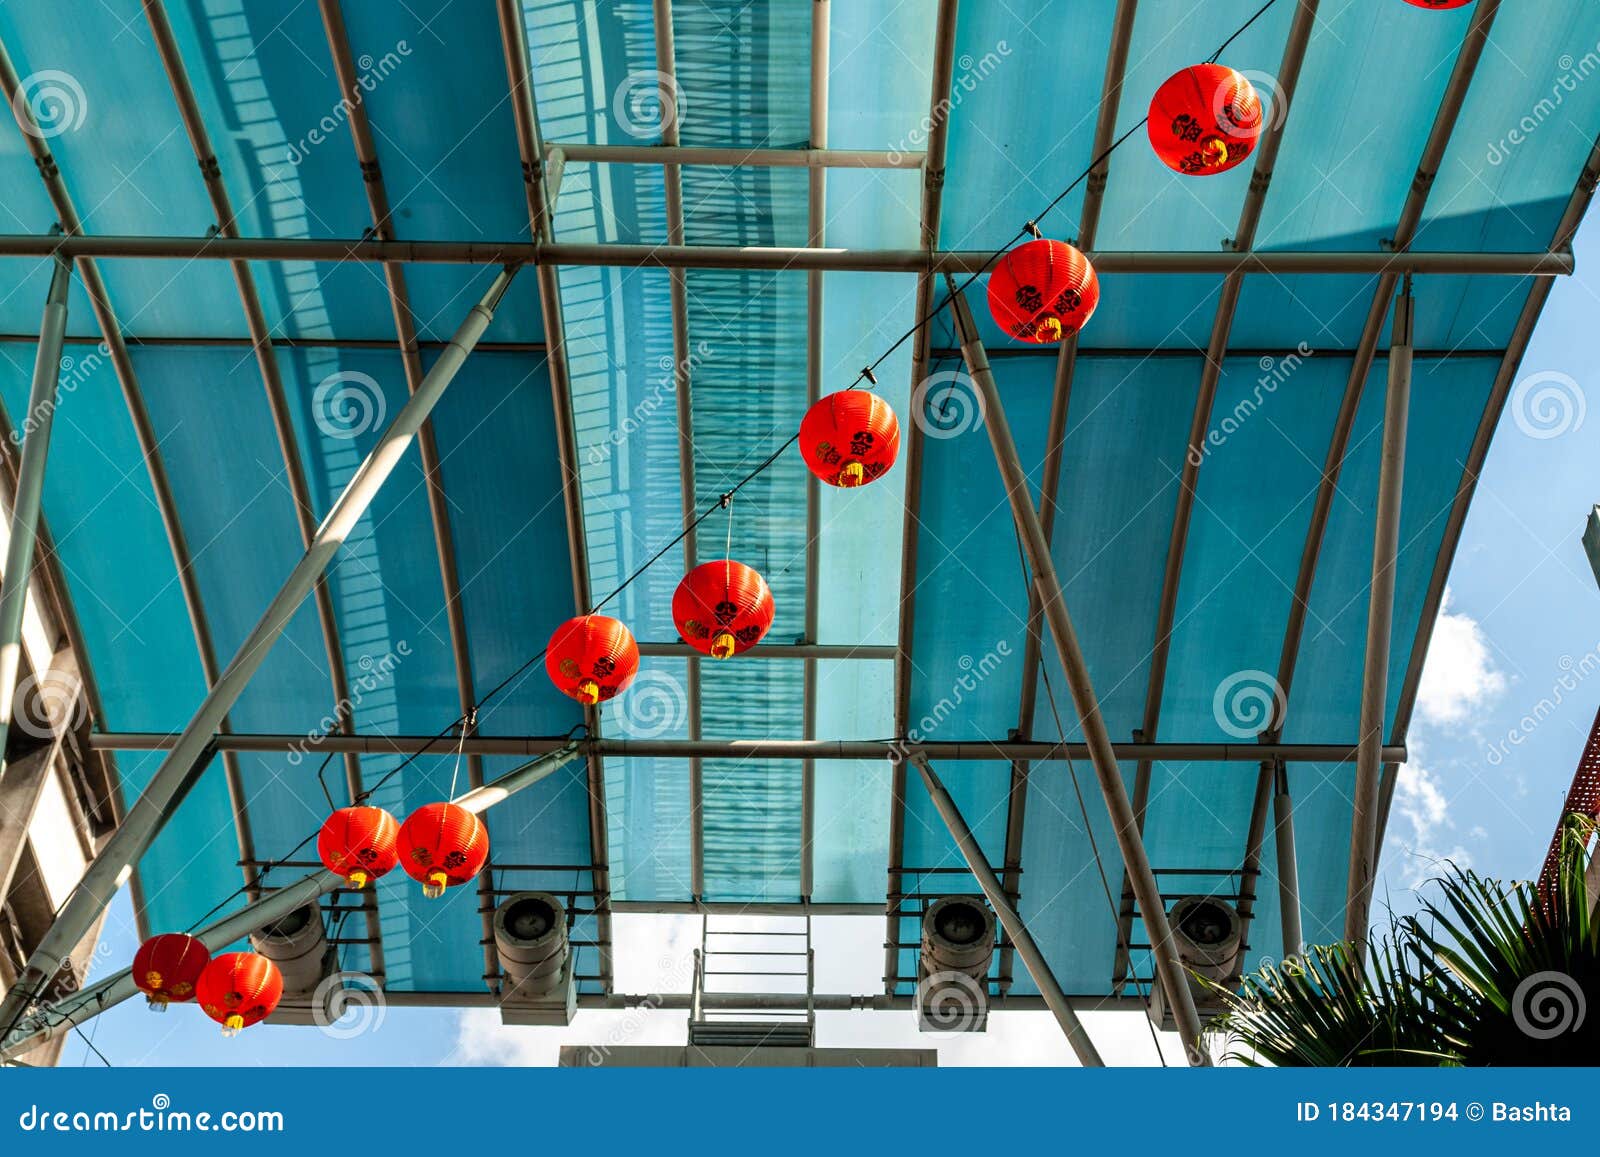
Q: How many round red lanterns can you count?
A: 10